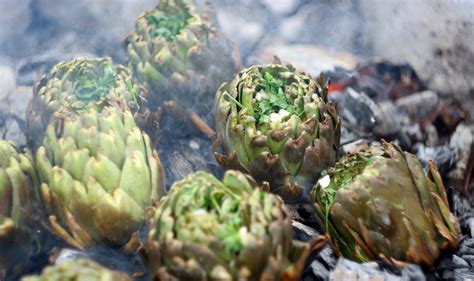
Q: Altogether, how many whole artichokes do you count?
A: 6